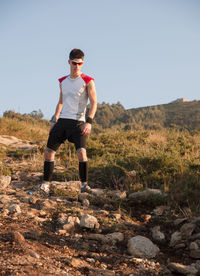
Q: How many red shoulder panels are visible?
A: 2